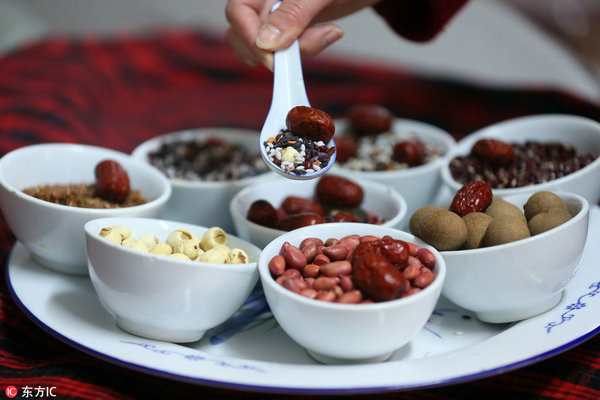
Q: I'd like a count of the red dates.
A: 14